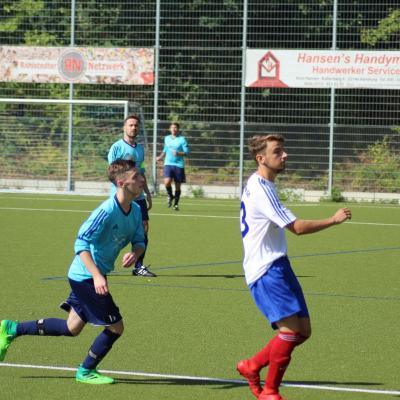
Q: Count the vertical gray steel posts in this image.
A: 4